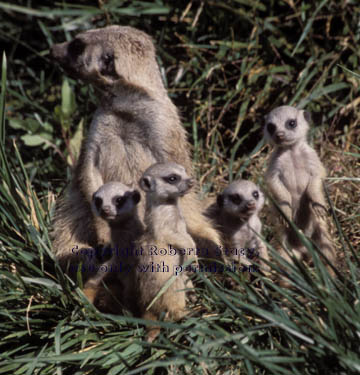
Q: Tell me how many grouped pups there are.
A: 4